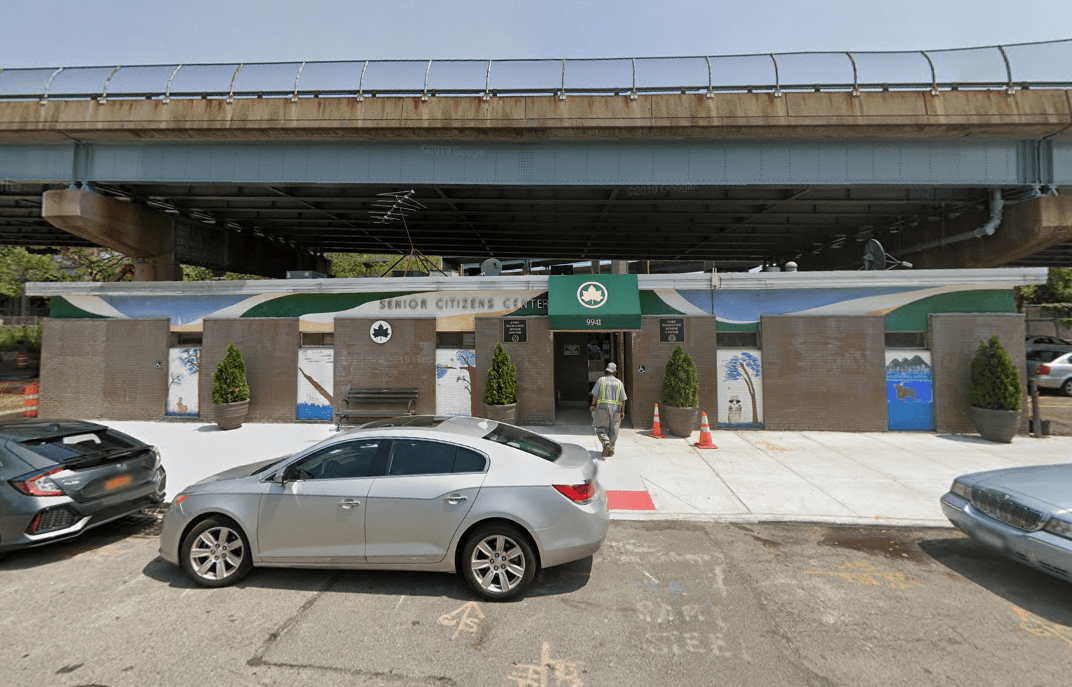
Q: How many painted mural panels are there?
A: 5